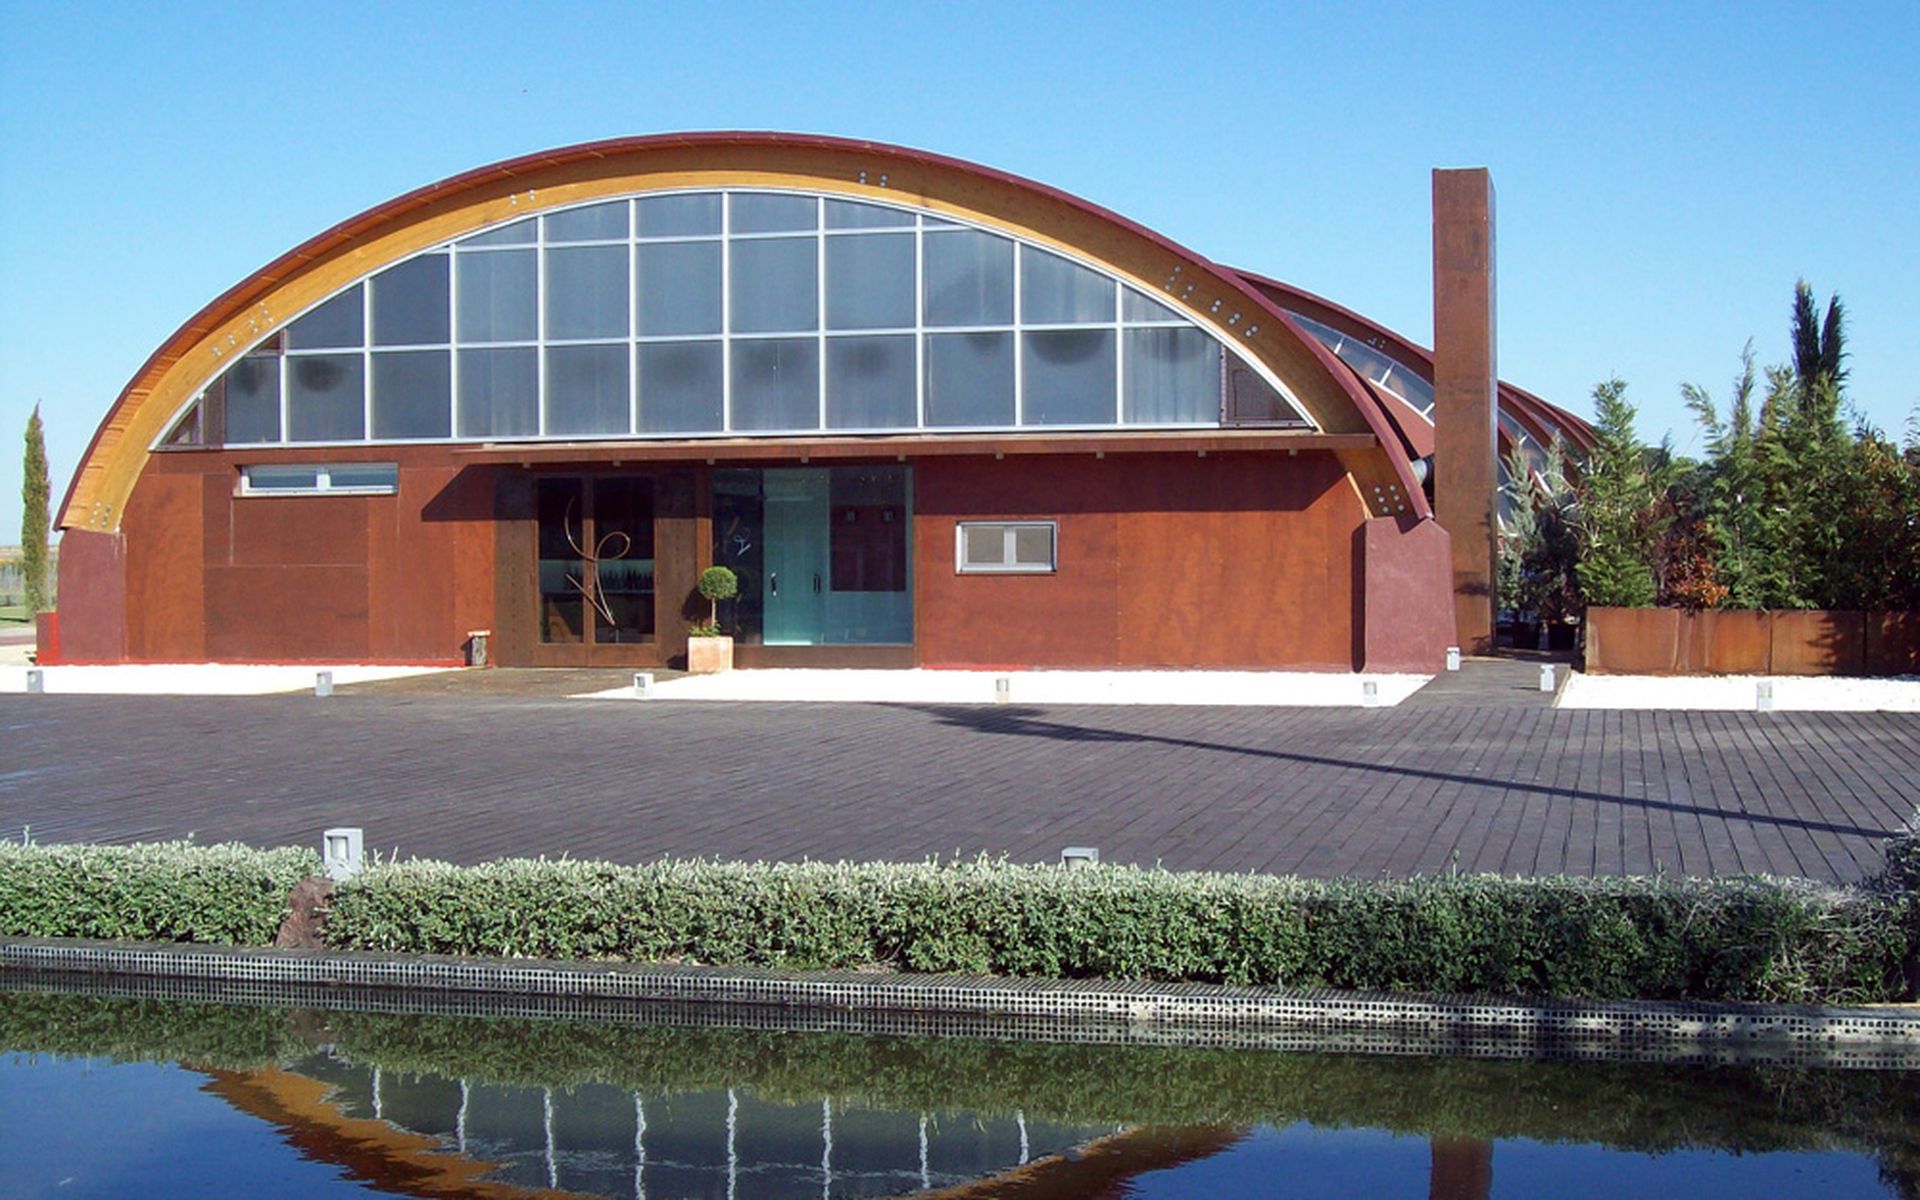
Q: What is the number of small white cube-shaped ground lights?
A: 10